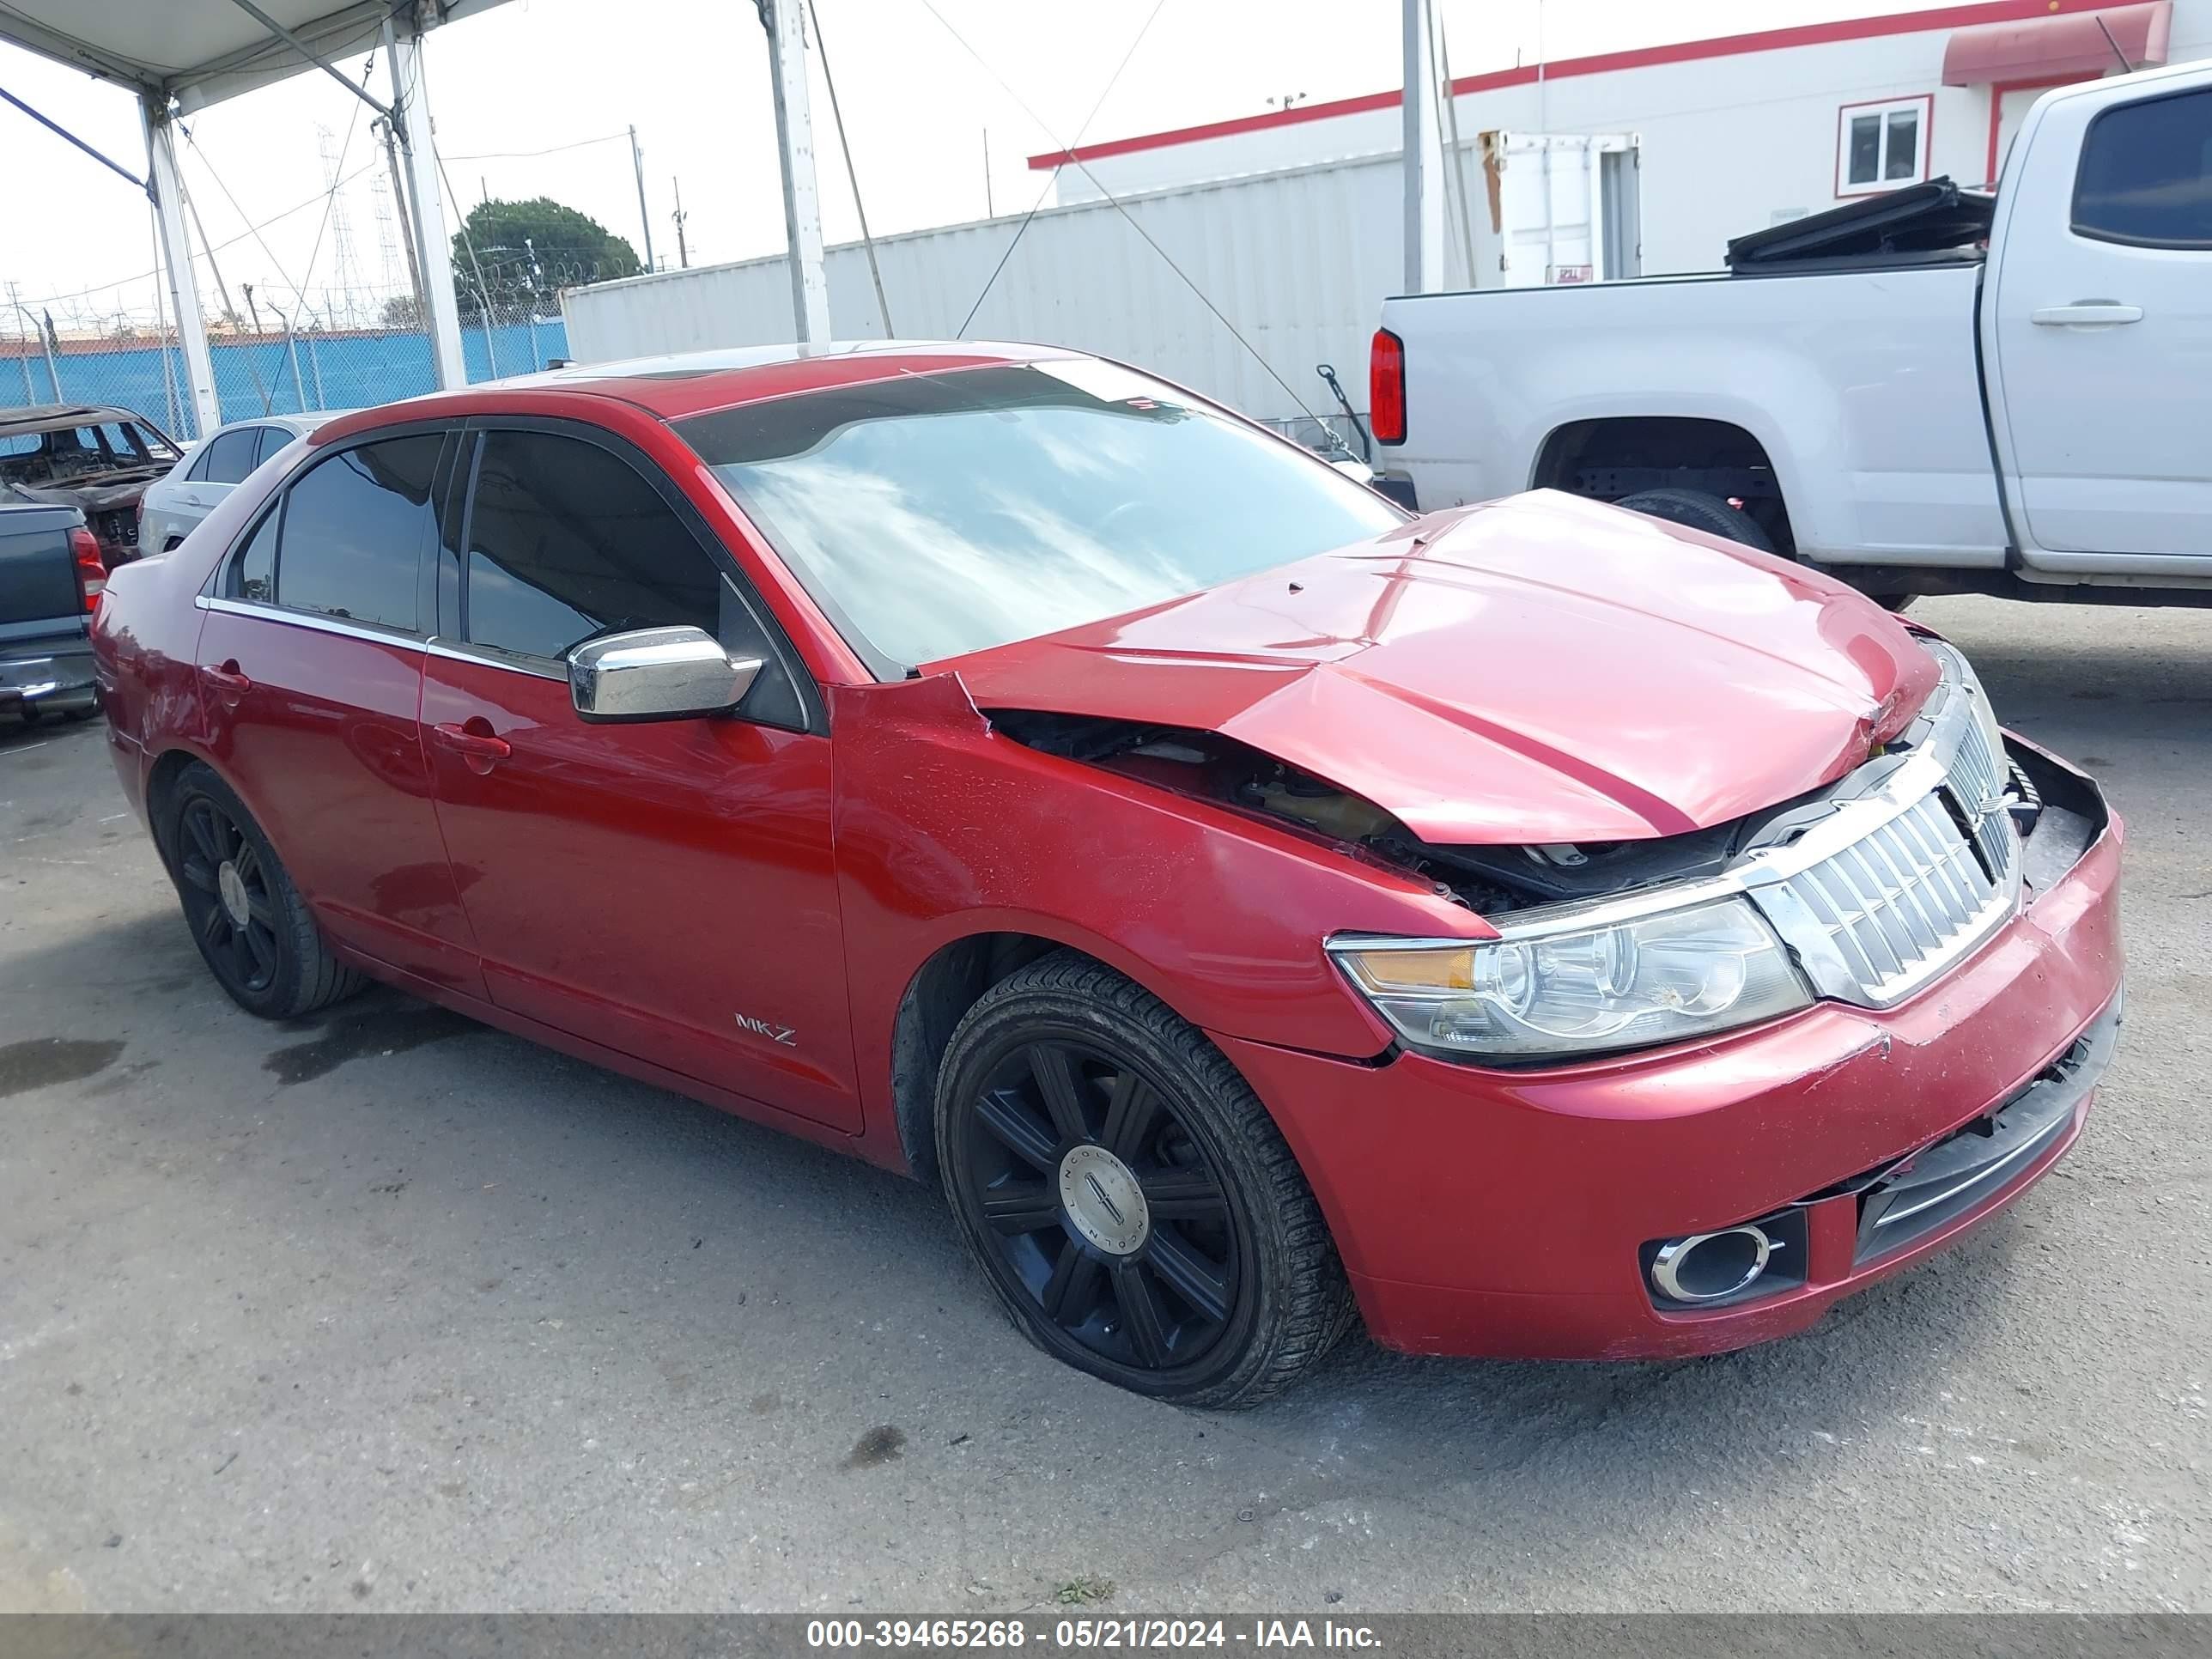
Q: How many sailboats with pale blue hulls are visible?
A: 0